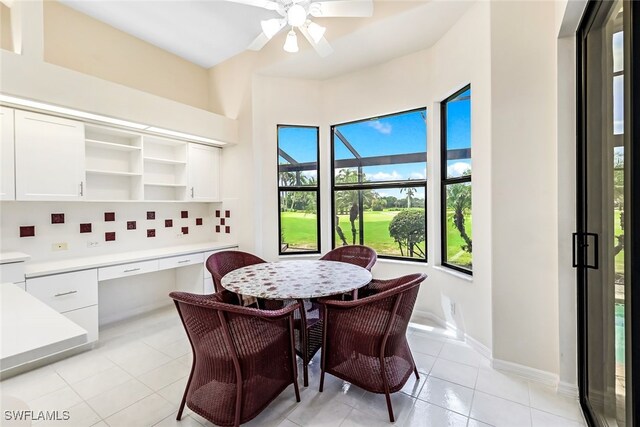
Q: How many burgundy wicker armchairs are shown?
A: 4